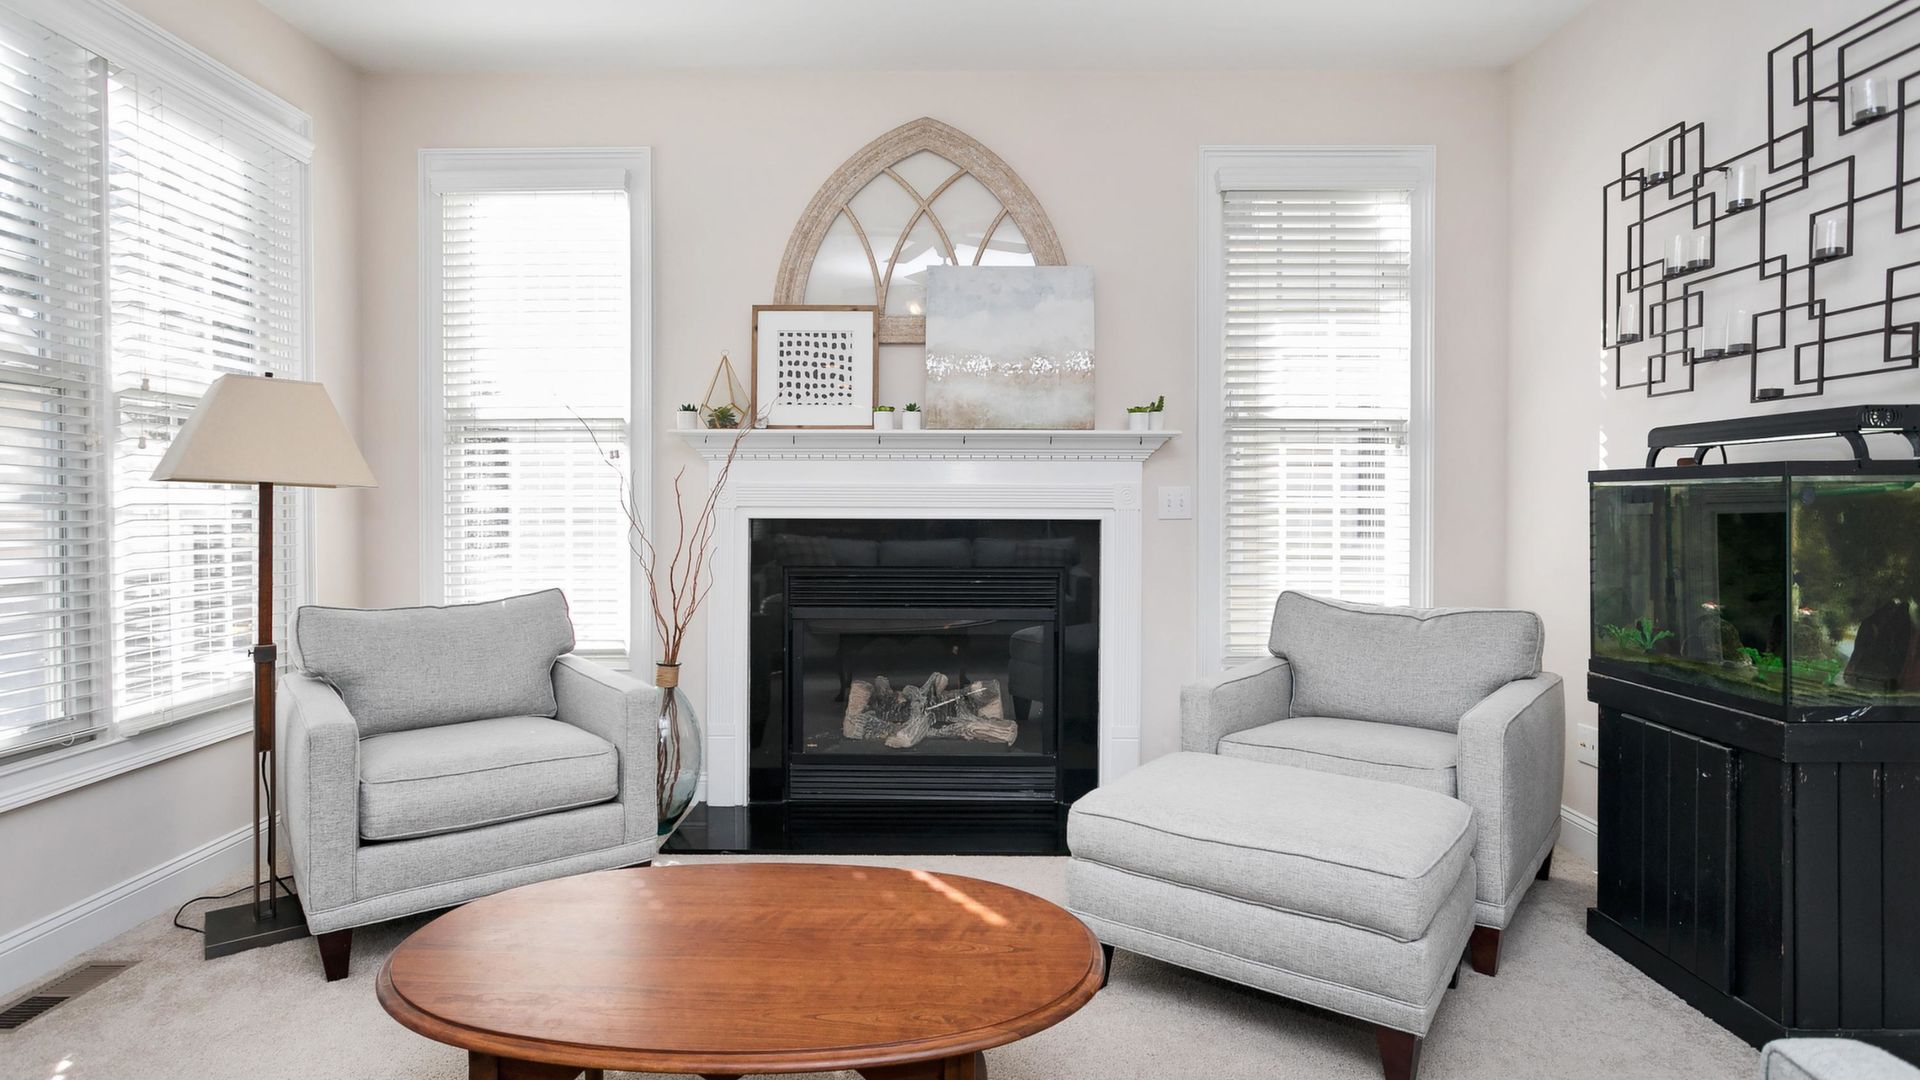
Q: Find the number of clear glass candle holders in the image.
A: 9